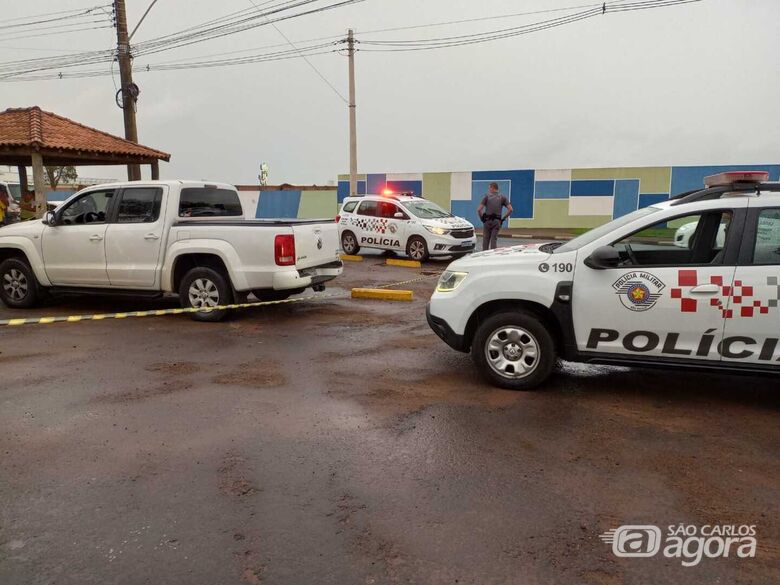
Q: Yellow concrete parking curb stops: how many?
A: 3